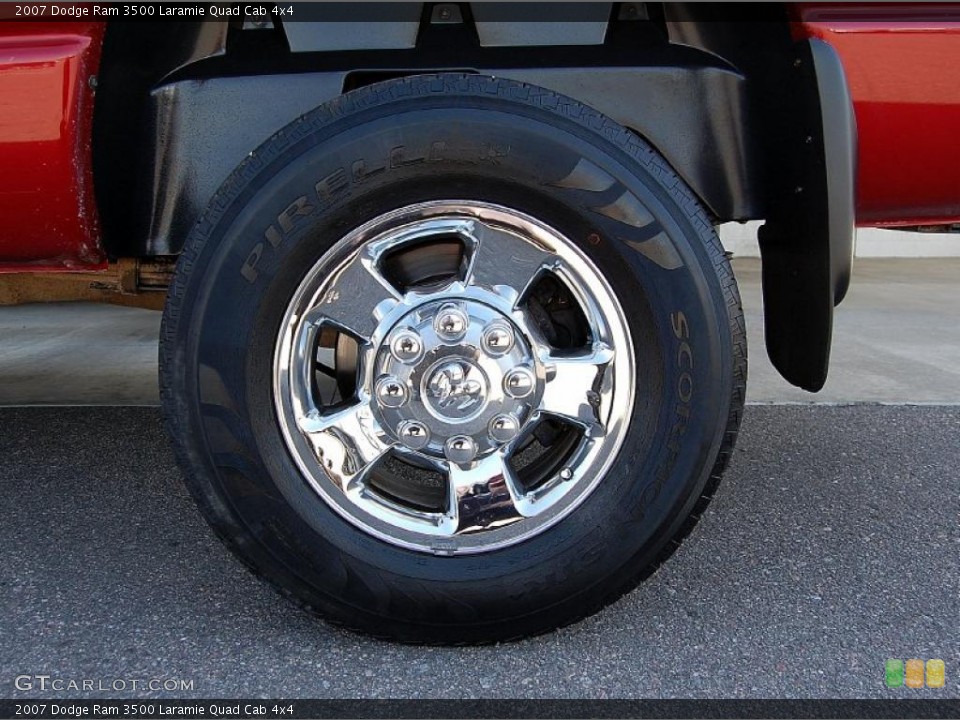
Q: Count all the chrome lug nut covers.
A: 8